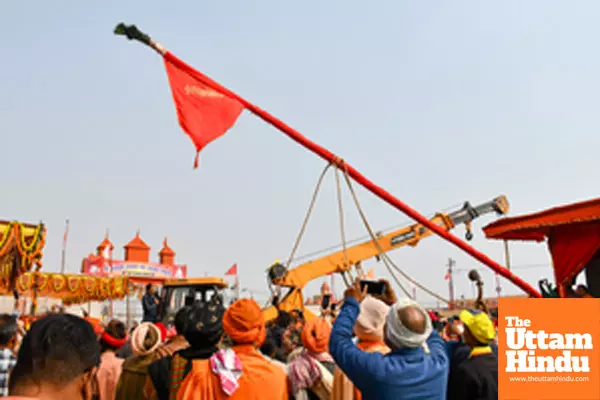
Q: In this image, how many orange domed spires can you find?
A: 3